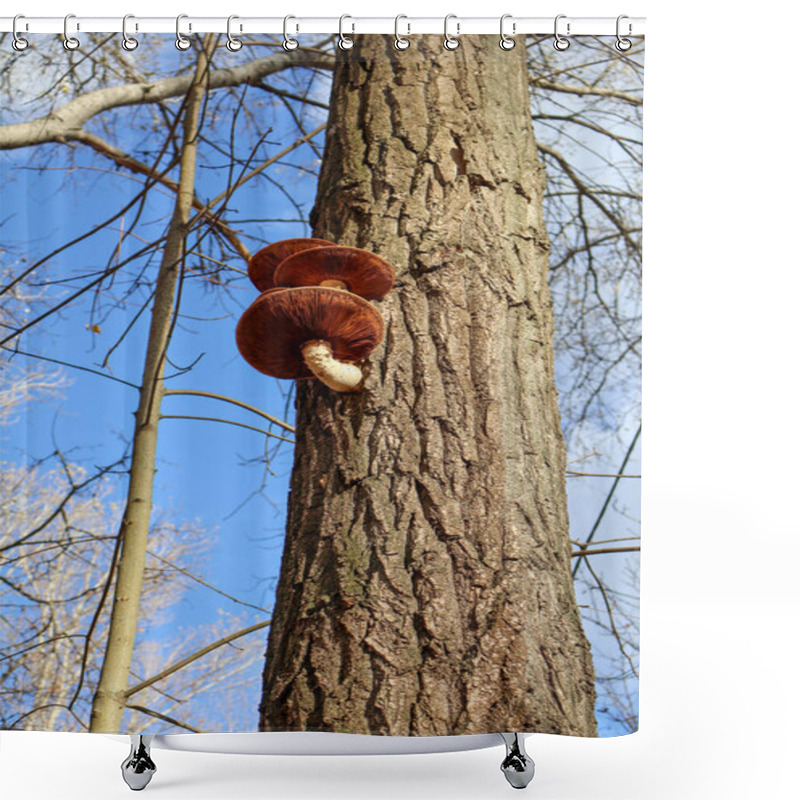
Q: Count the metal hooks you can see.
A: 12